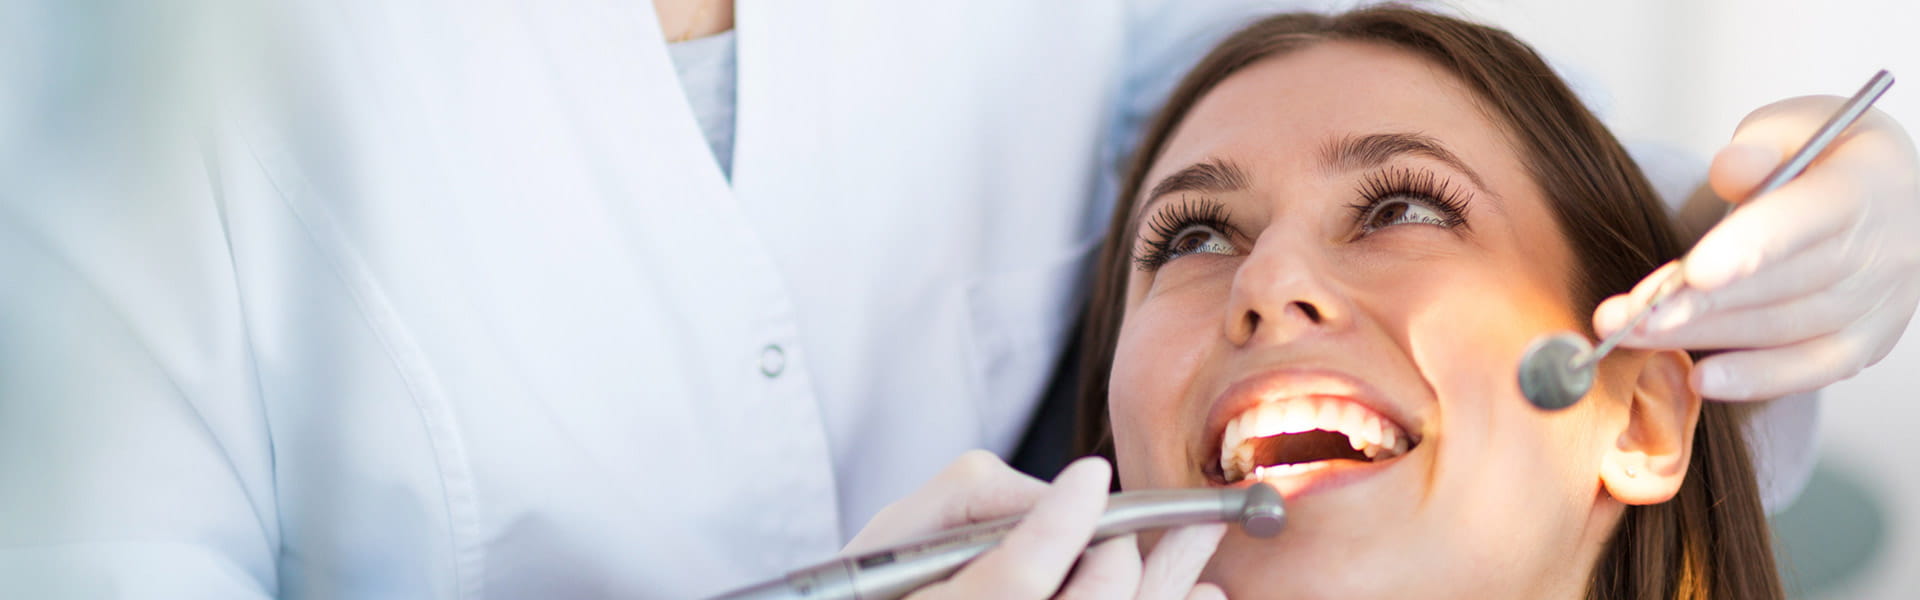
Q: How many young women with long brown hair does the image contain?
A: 1